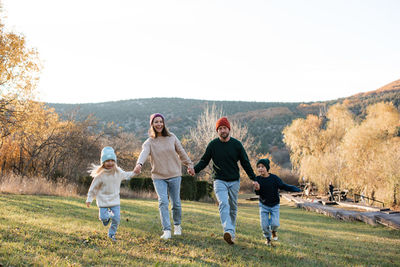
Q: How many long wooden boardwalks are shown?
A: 1